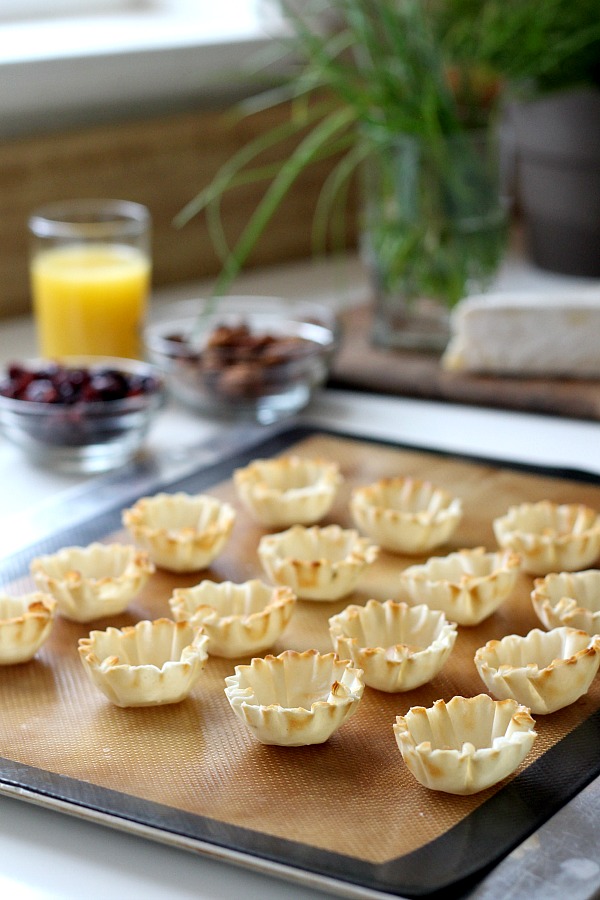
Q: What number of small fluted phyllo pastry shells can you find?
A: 15